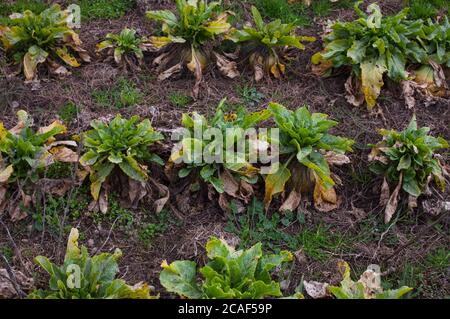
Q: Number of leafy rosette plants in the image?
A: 14